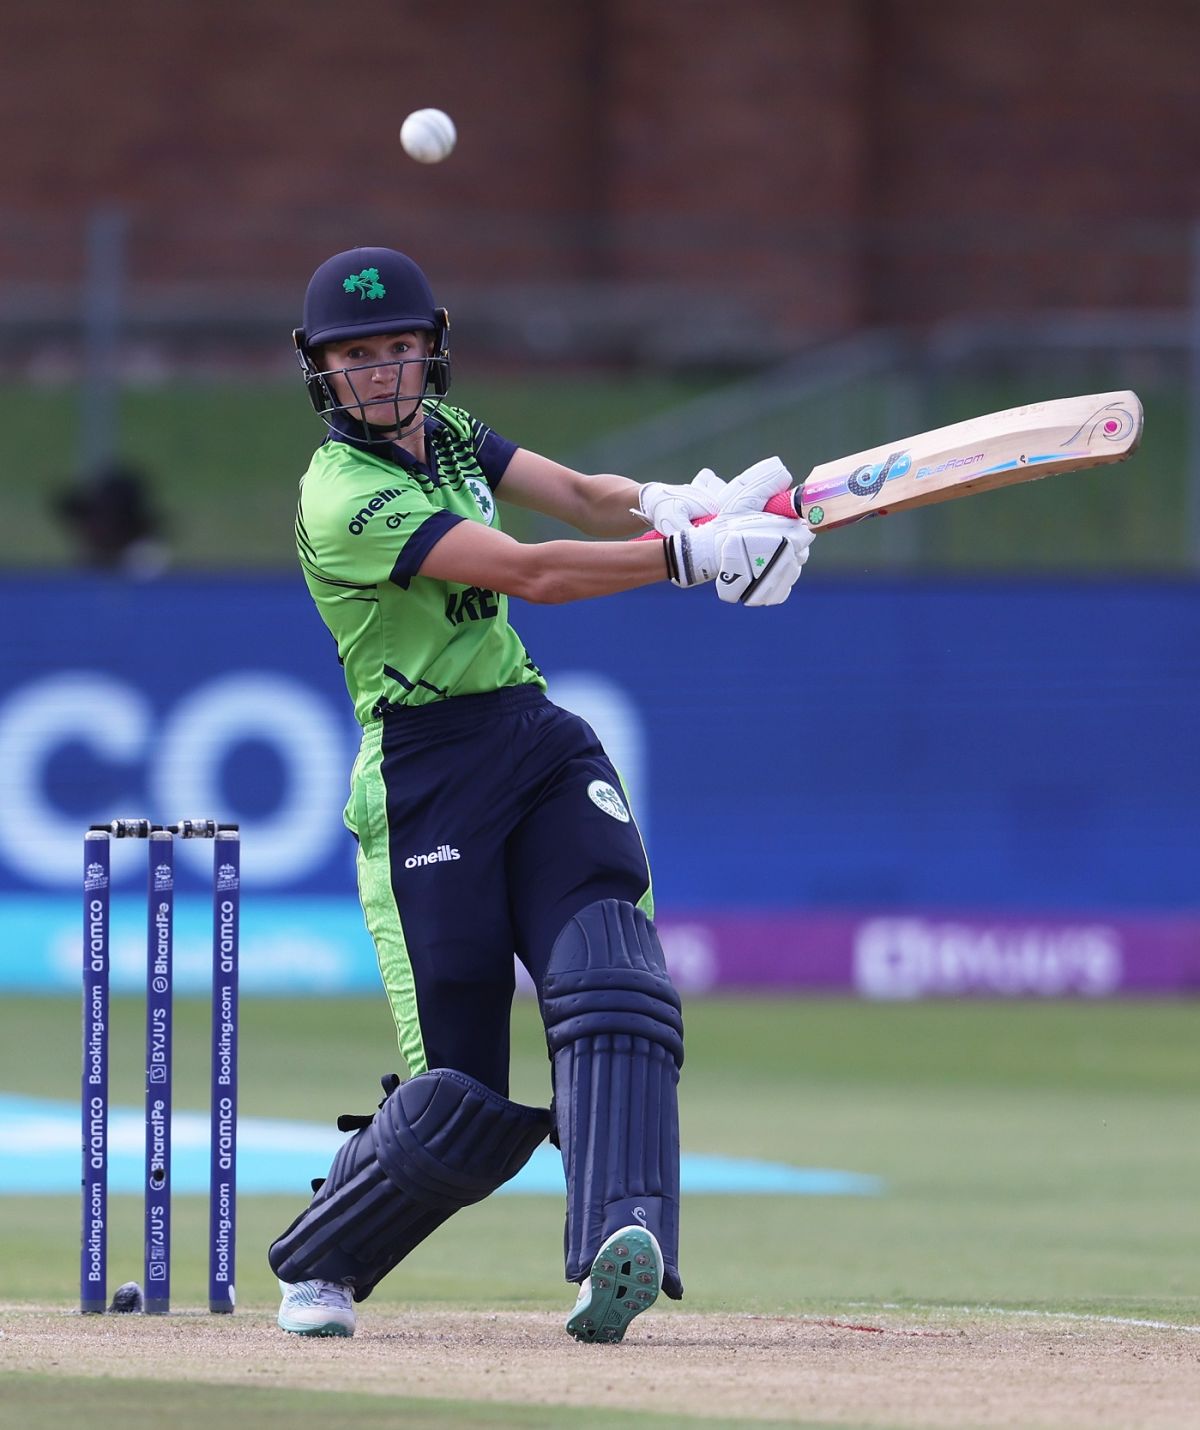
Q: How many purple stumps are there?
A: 3